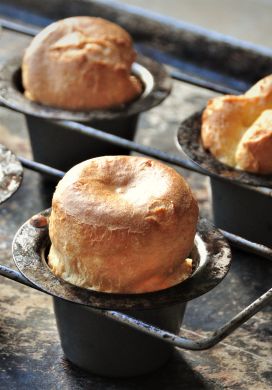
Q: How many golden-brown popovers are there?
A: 3